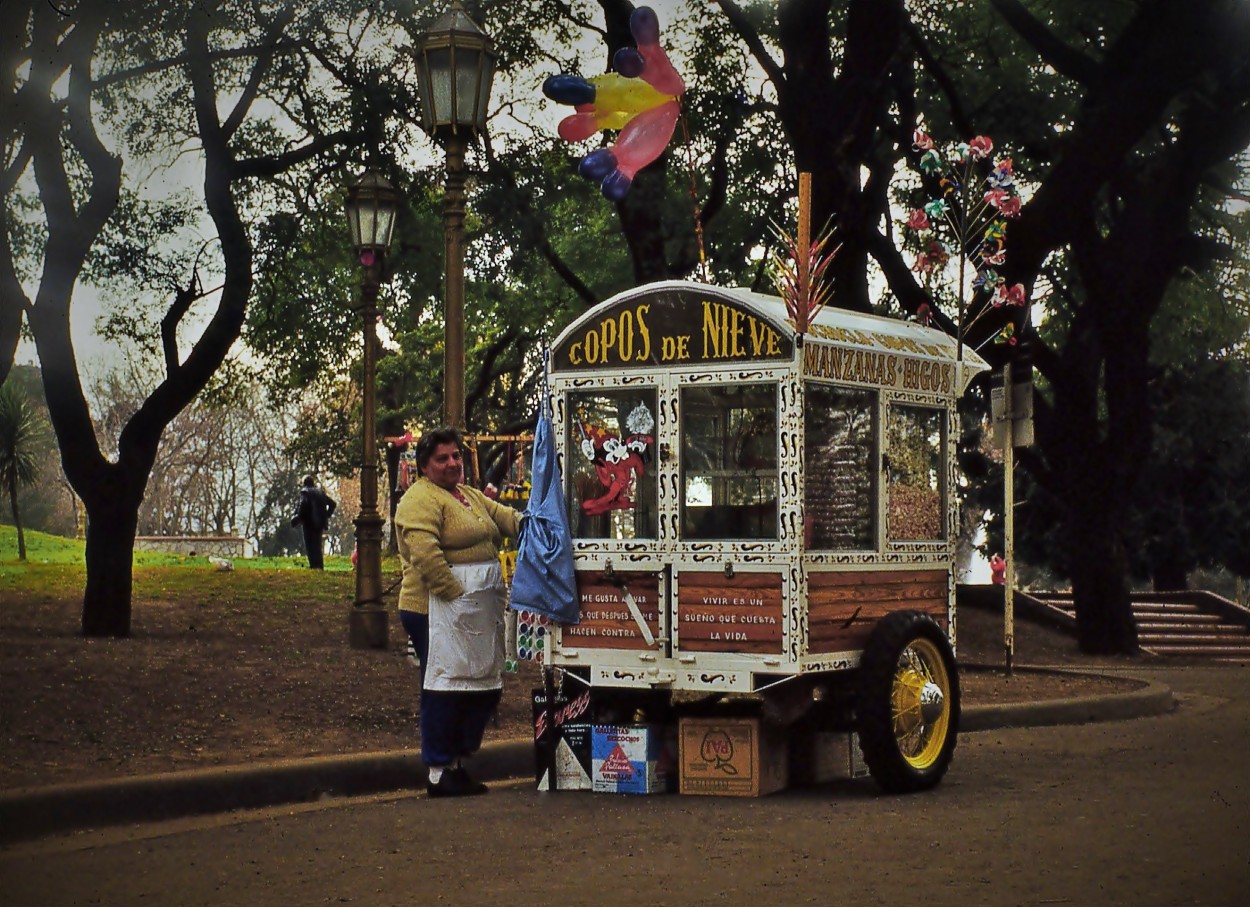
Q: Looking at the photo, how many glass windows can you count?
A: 4